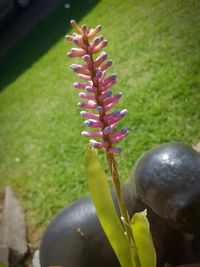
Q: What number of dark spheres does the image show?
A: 2